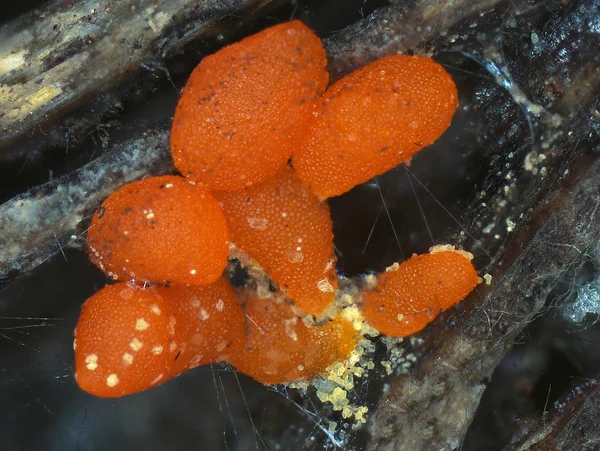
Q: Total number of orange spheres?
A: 7